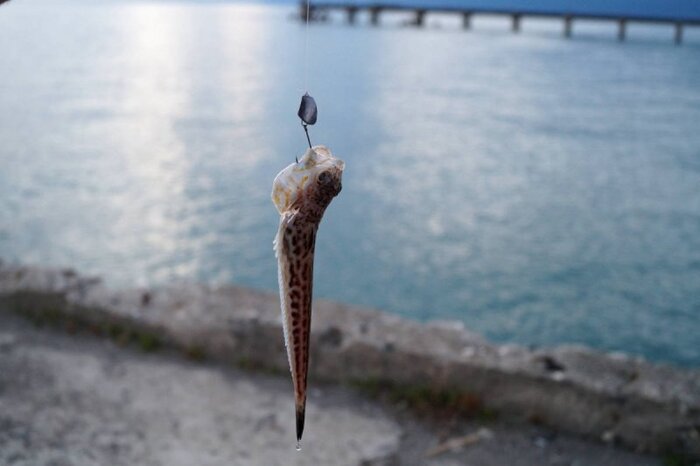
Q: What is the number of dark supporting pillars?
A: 9